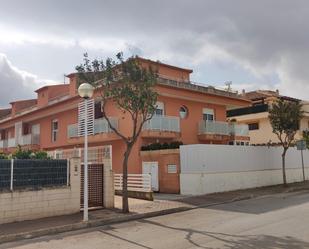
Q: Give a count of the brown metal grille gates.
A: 1